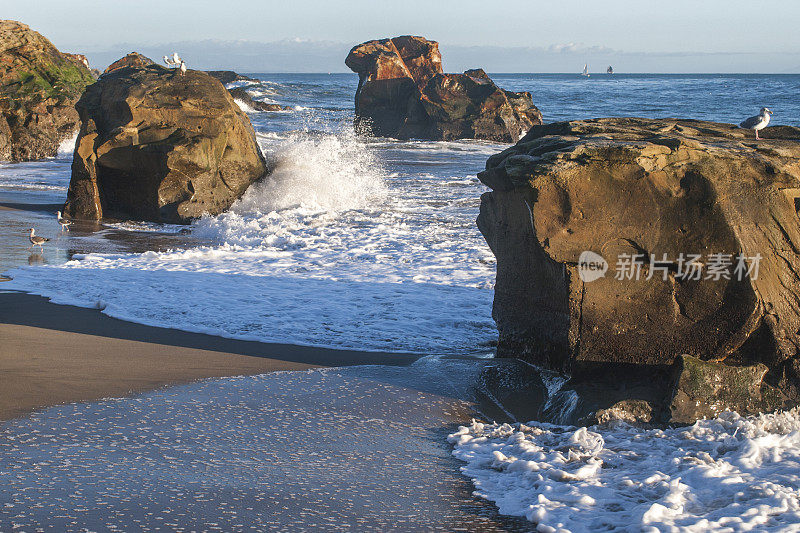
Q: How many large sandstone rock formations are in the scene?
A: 4